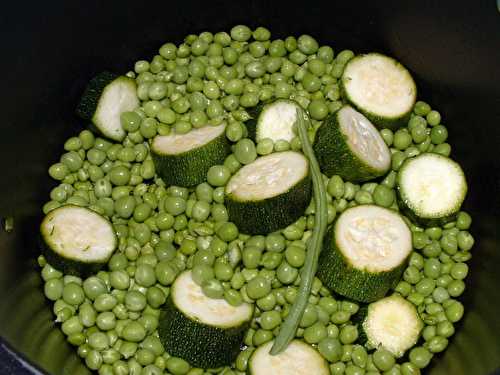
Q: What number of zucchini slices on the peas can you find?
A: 12